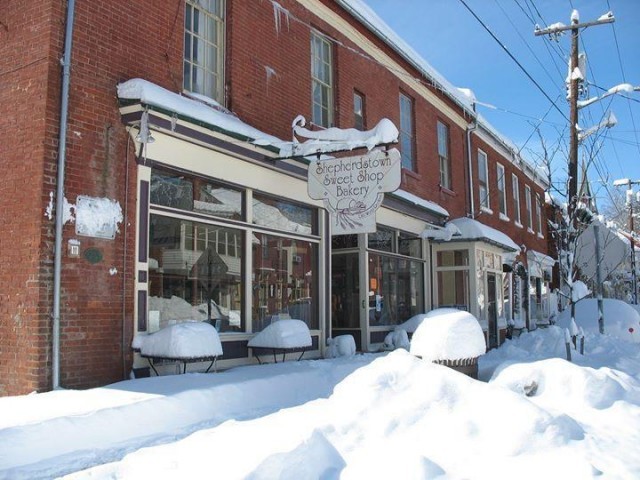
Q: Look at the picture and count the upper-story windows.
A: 10